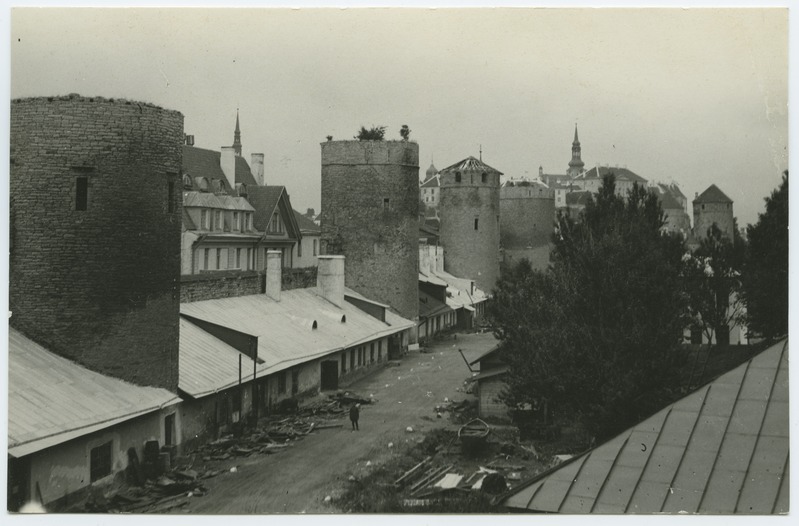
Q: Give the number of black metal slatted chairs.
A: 0